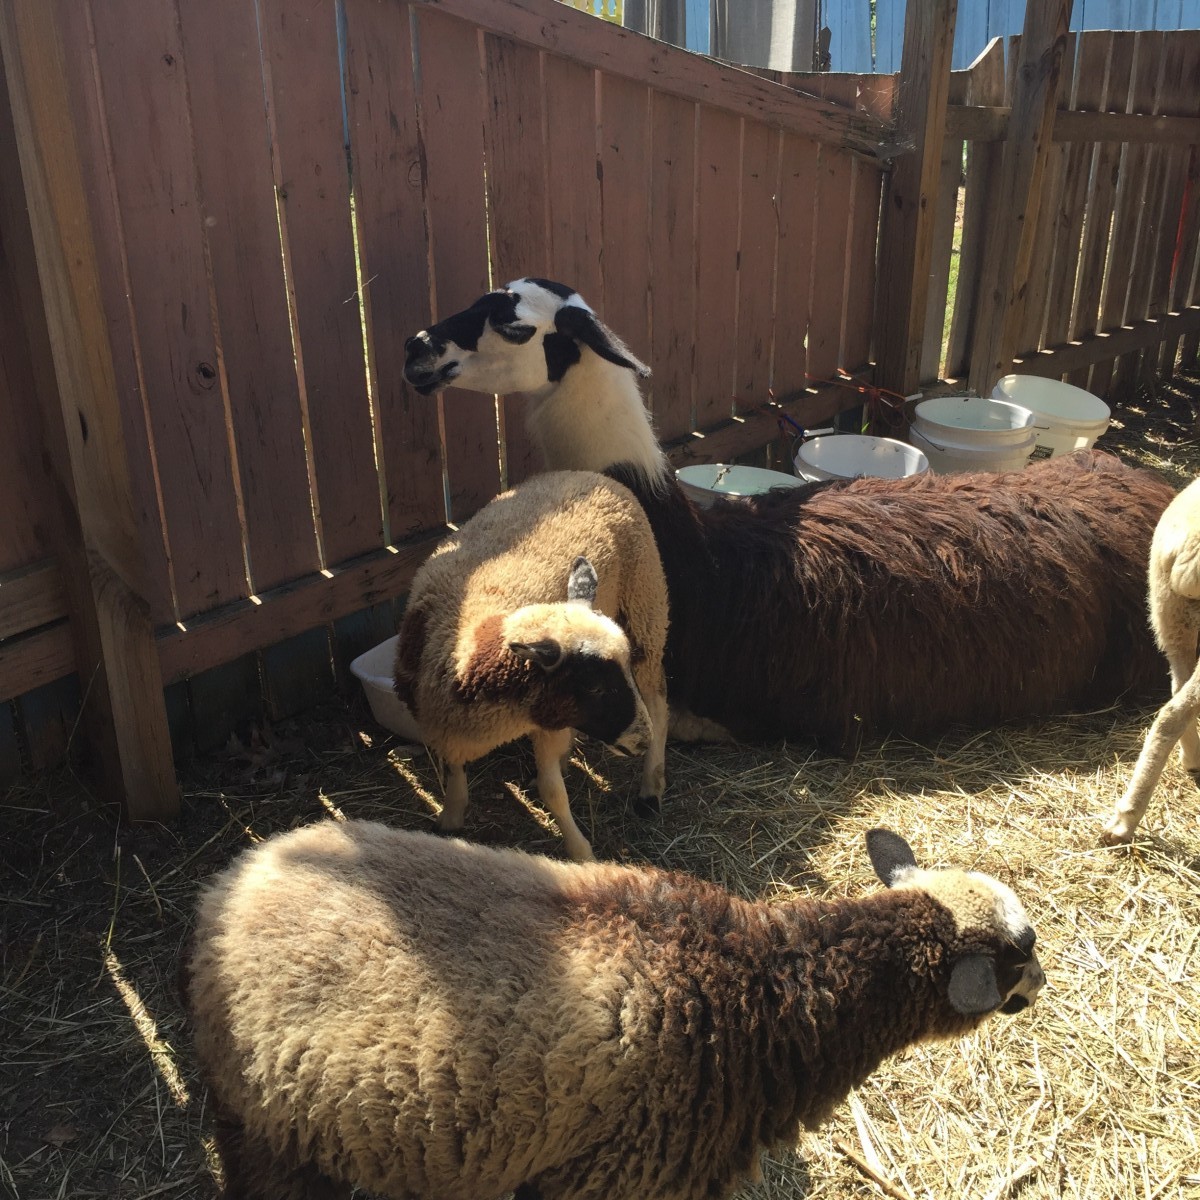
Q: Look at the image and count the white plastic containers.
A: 5